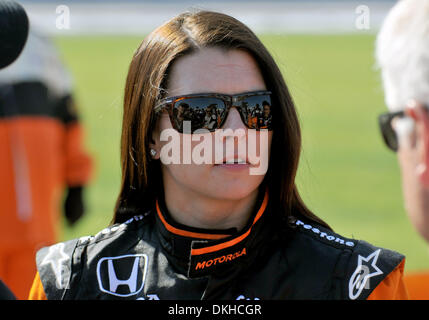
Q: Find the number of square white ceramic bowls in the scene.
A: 0